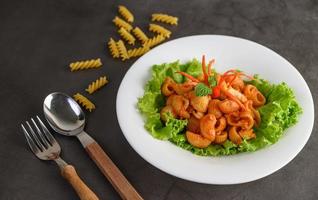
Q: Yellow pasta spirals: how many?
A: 13